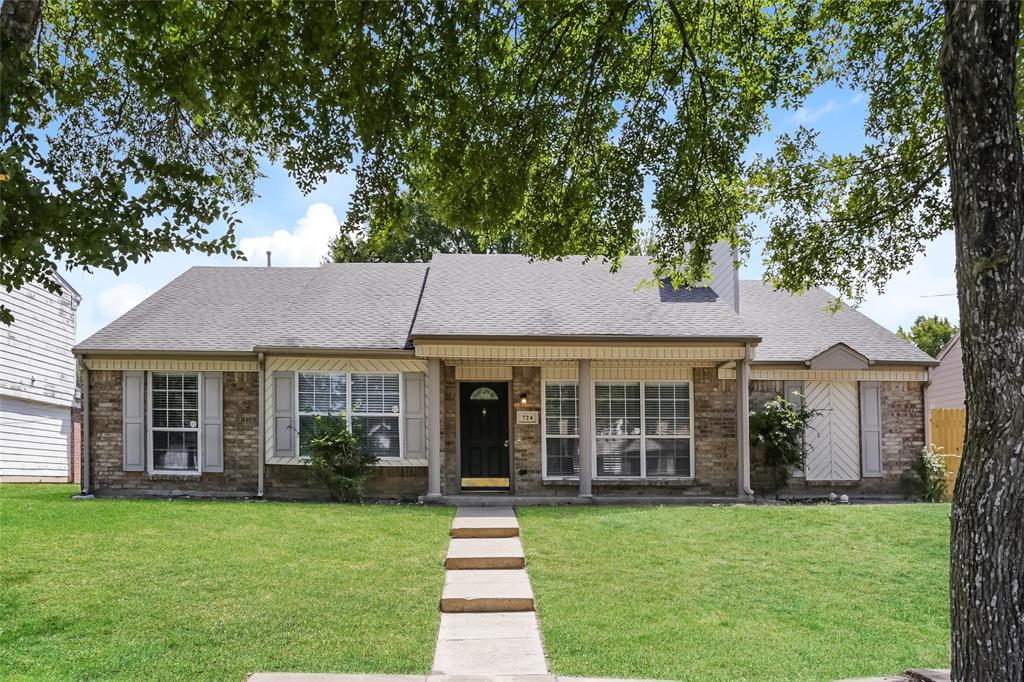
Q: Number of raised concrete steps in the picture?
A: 3